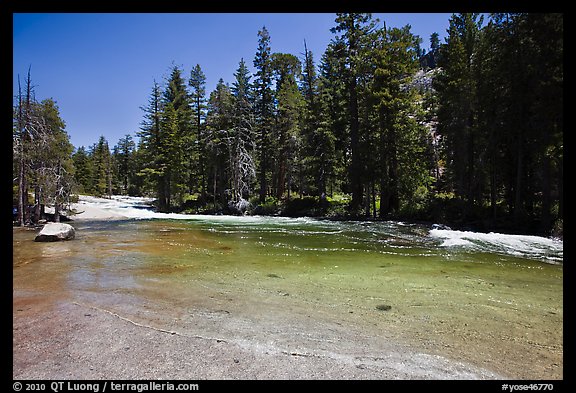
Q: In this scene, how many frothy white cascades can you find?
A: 2